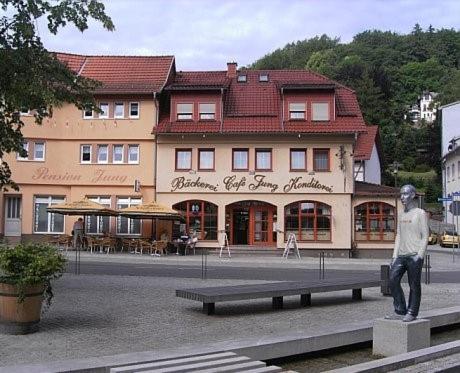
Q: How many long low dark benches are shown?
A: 1